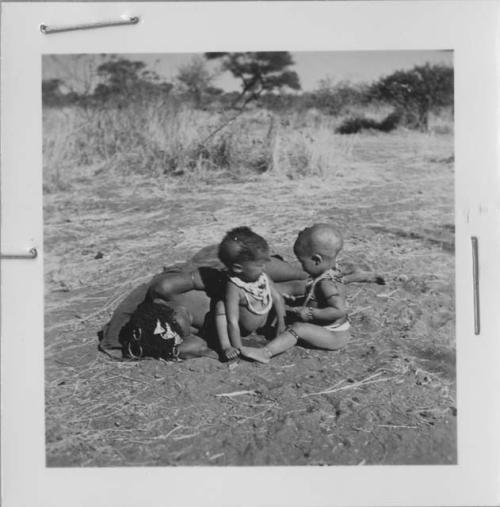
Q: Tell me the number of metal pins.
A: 3